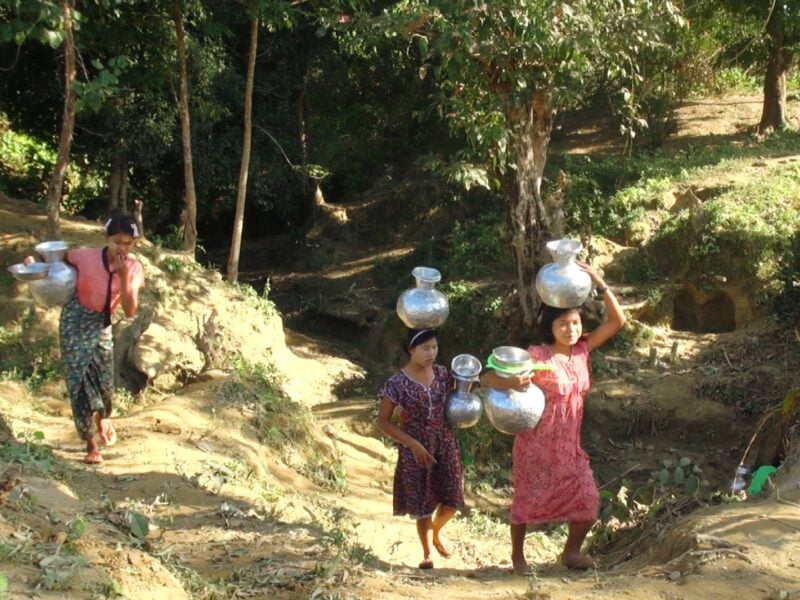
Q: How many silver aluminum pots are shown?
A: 5